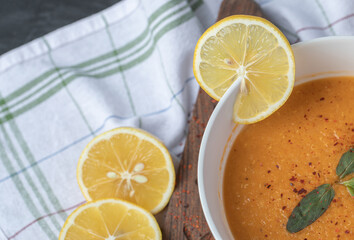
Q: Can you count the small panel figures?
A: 0